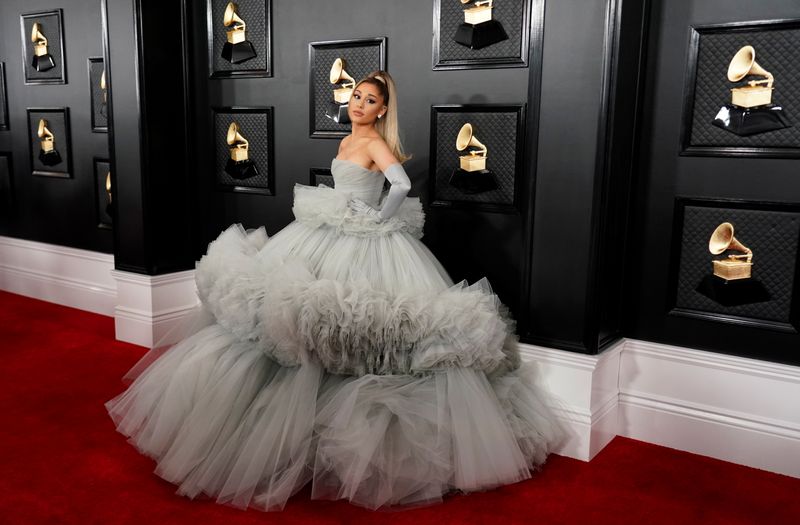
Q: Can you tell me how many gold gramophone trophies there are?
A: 11